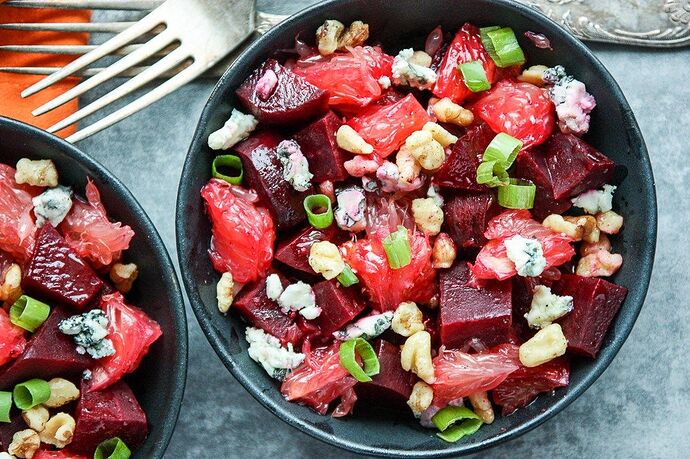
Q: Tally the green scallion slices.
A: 15